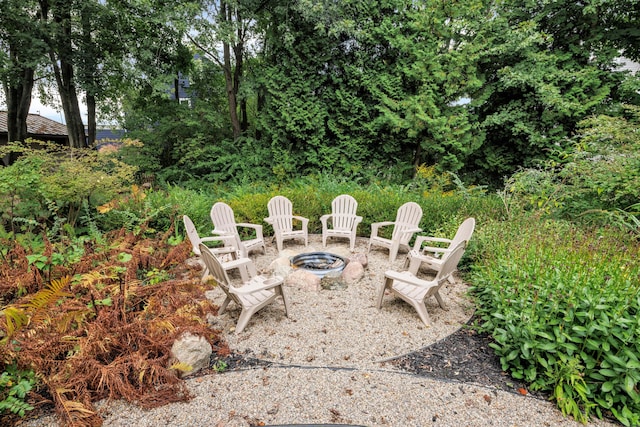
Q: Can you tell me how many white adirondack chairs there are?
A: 8